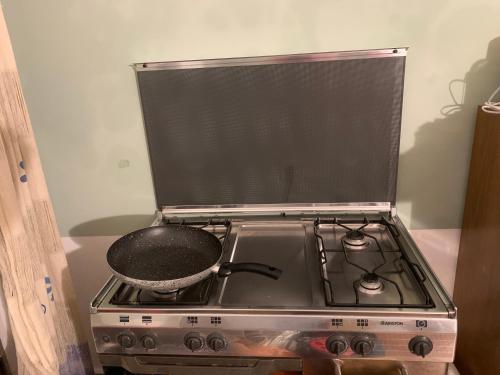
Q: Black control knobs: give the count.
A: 7